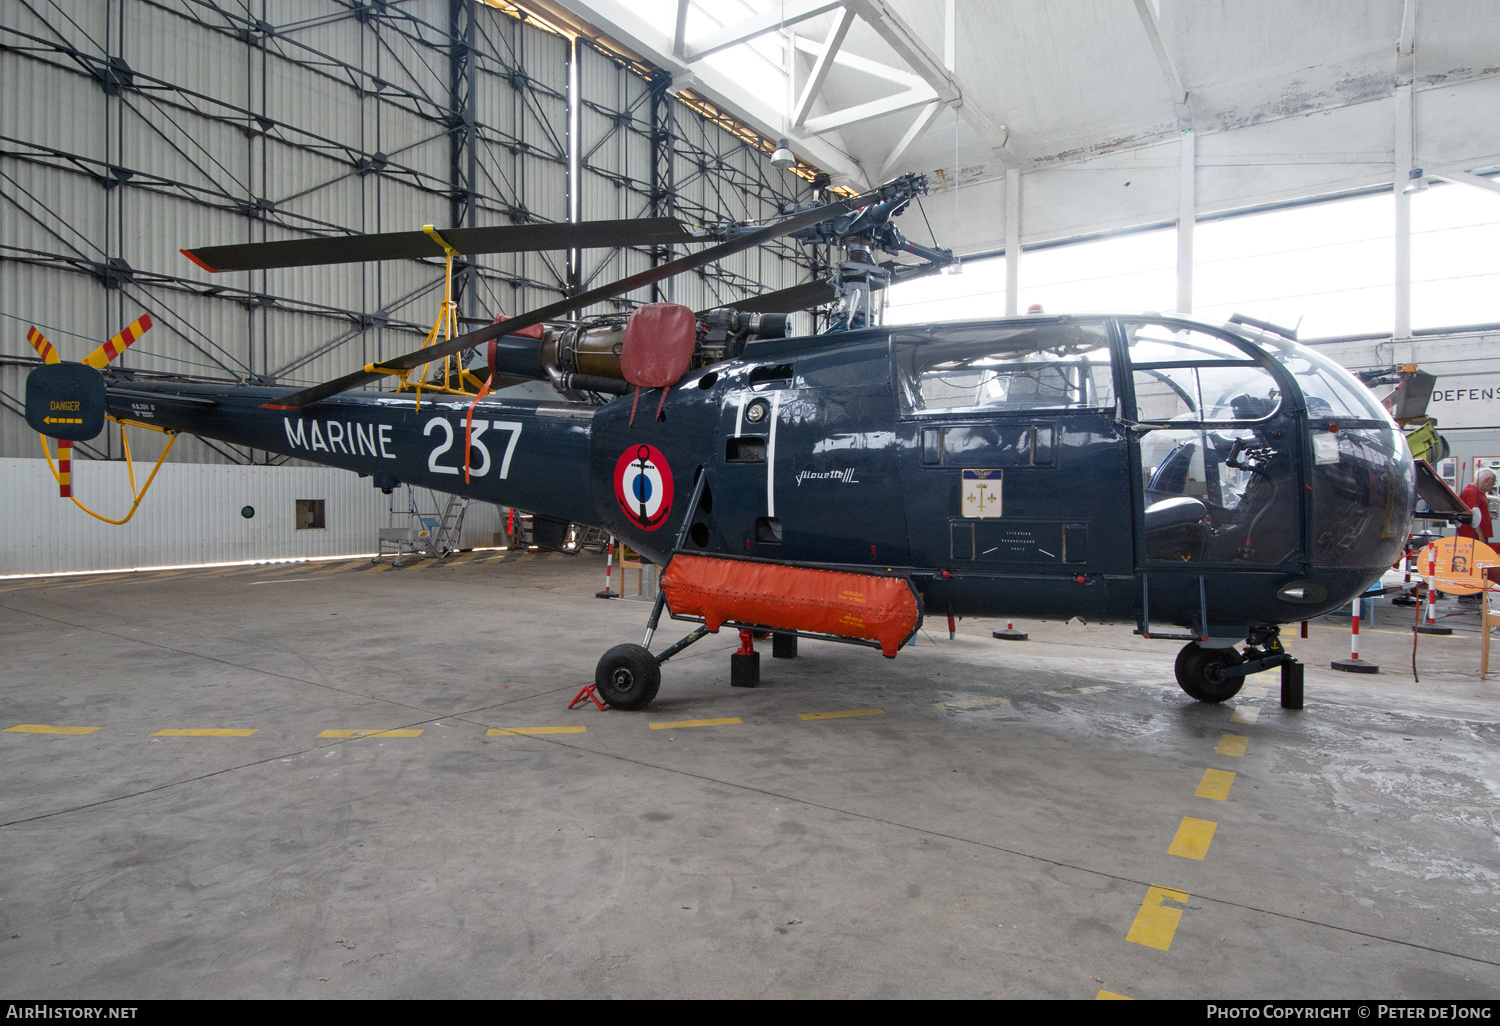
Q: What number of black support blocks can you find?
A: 3